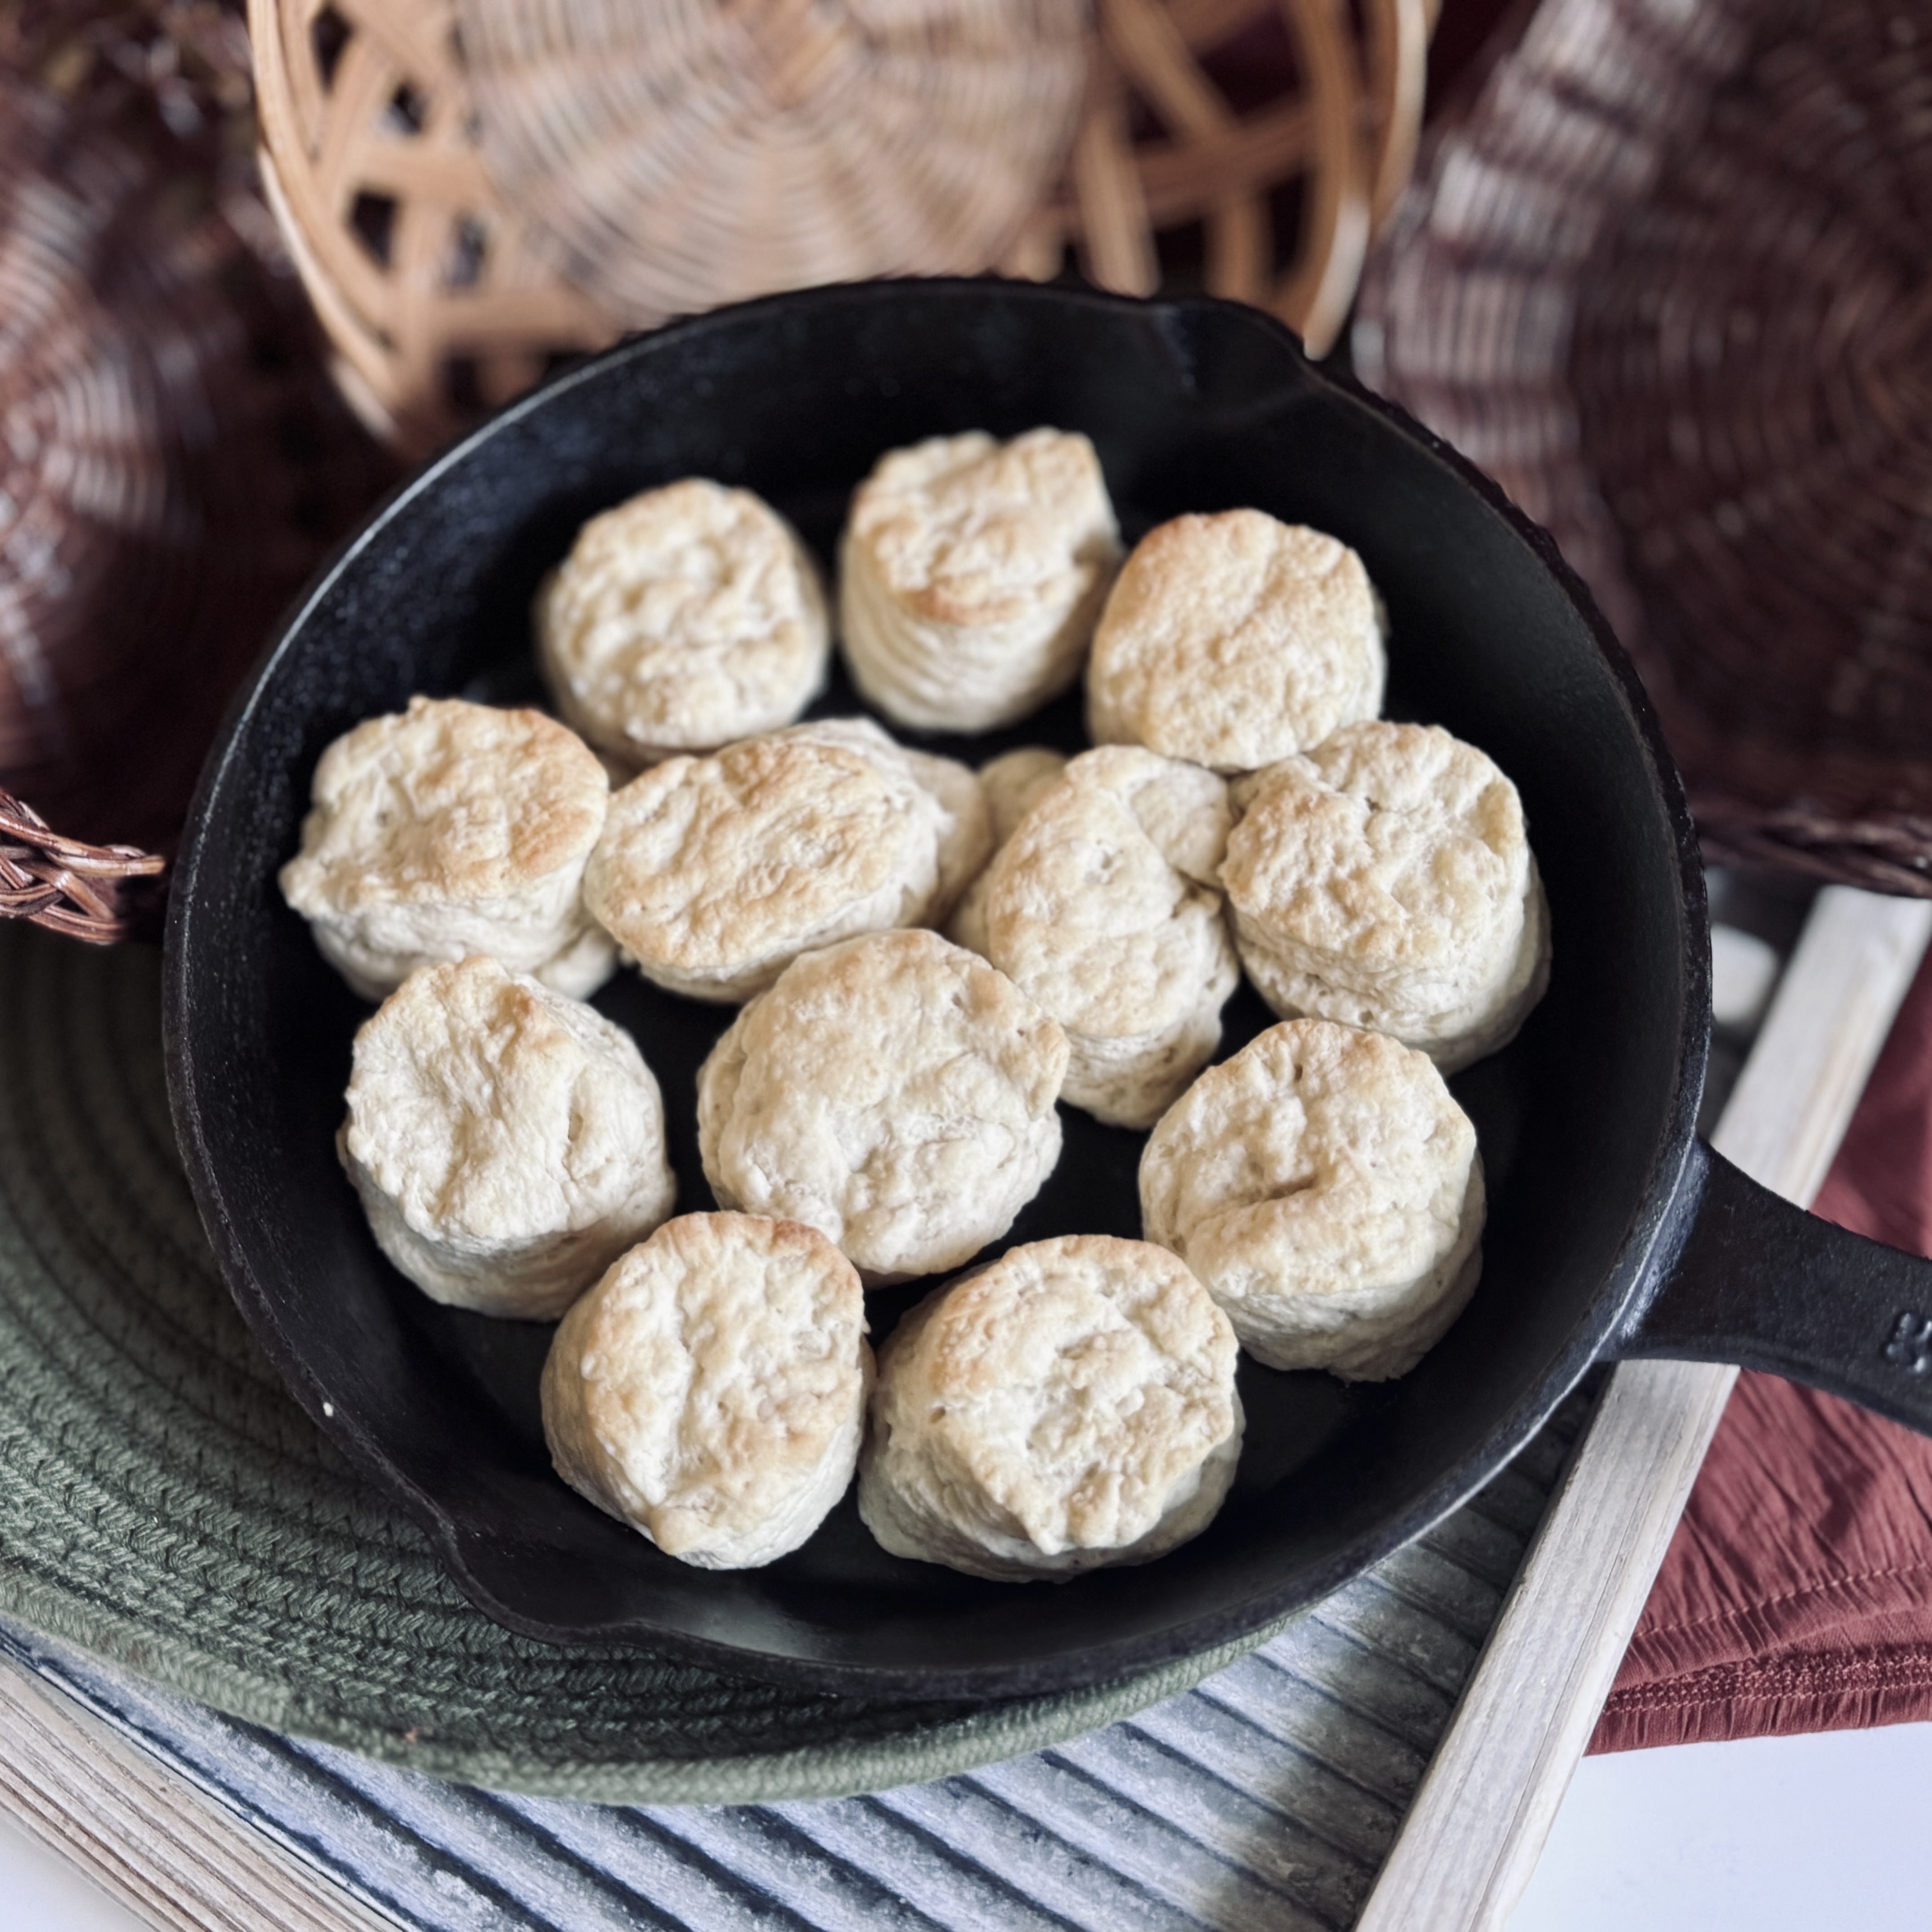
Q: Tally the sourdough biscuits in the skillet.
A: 12